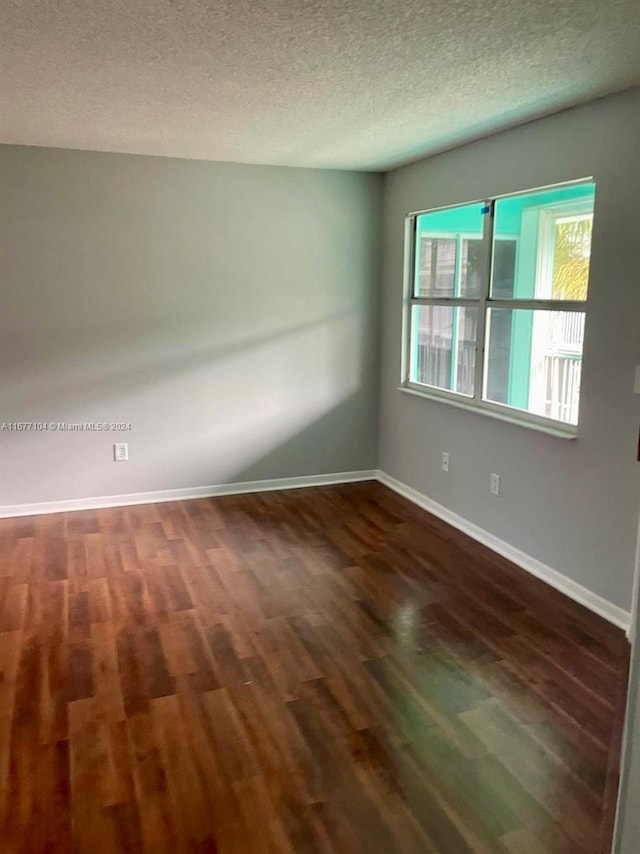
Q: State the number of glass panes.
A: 4